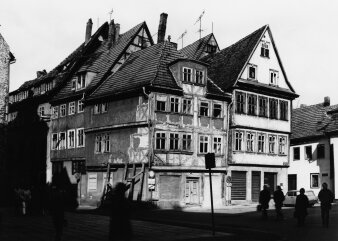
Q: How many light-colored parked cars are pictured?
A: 1